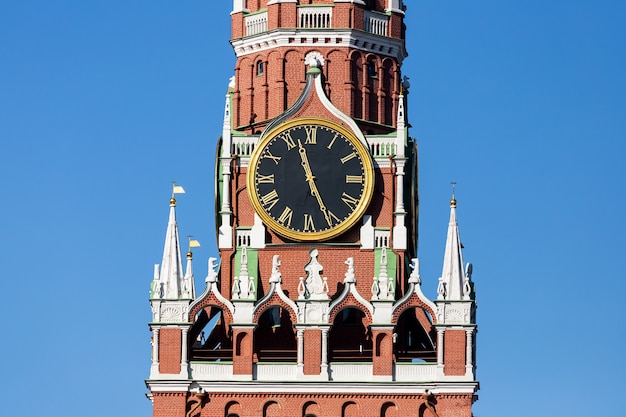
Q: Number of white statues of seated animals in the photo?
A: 4